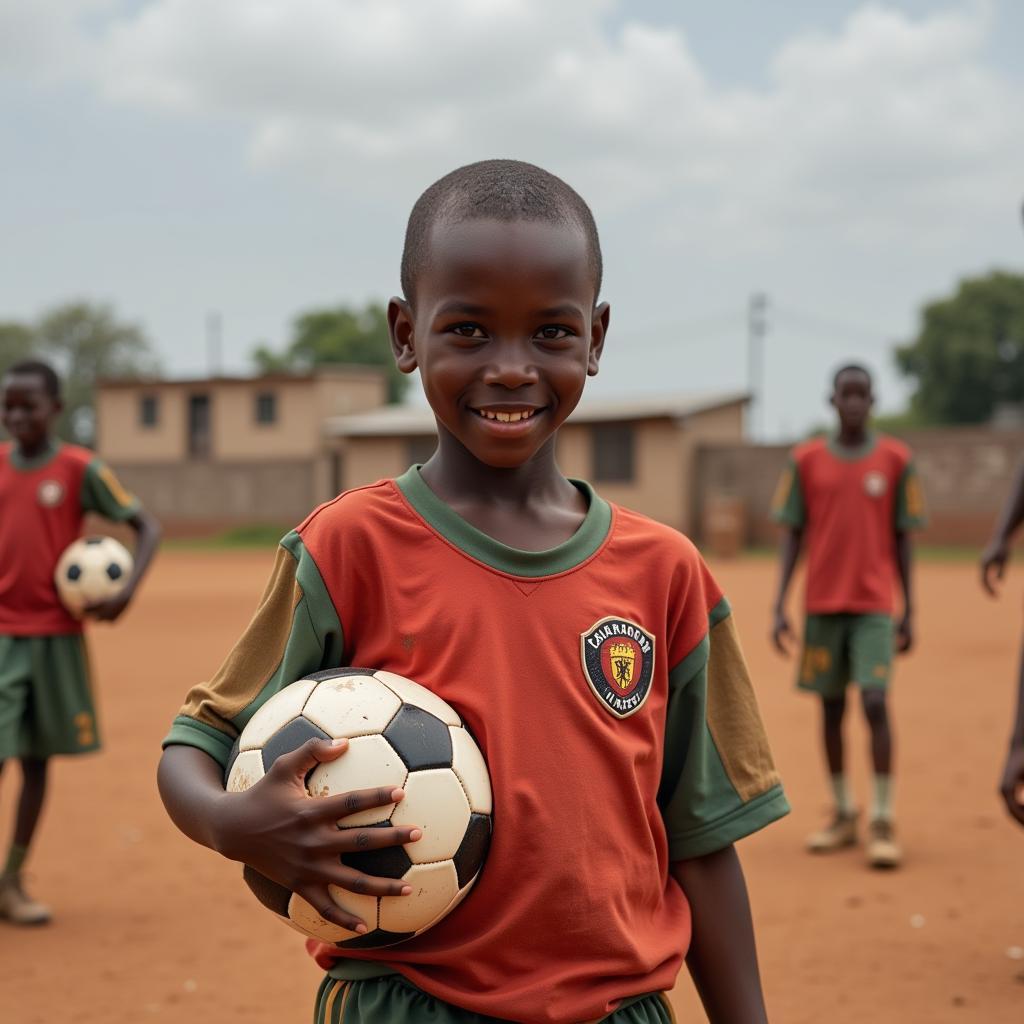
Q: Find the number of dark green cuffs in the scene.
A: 5